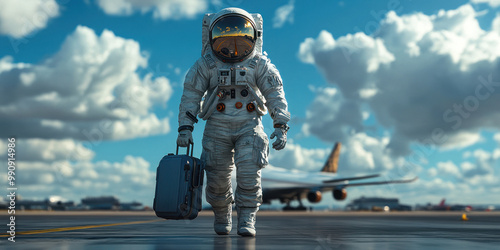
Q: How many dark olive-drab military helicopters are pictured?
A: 0